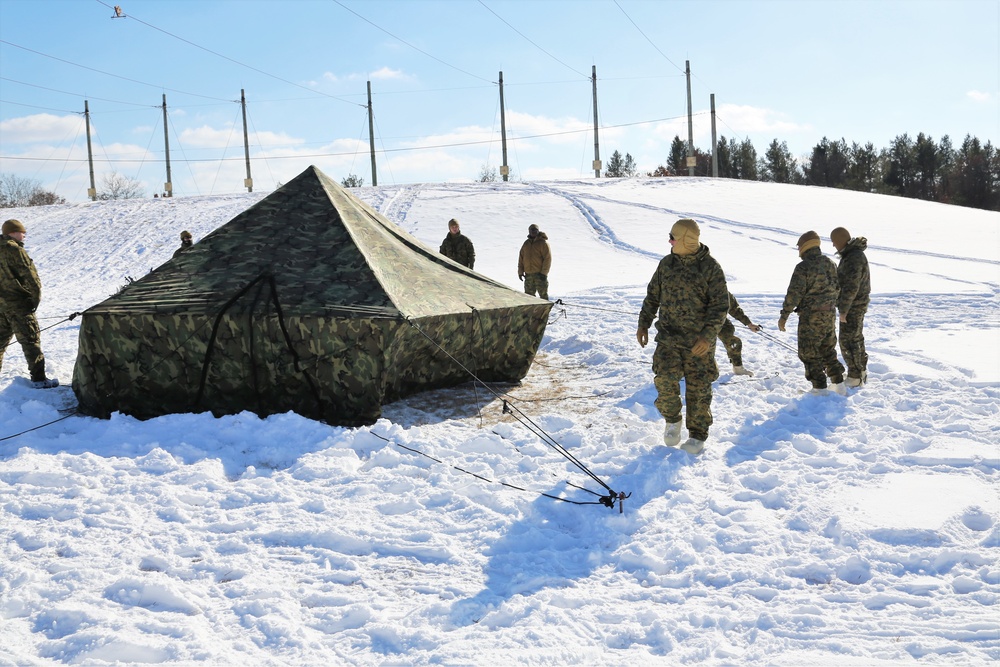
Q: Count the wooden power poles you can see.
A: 8